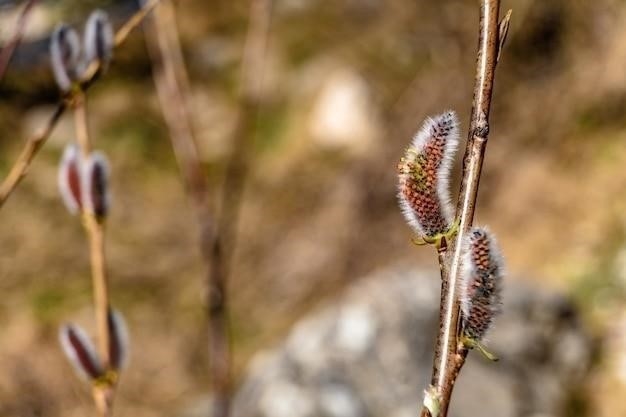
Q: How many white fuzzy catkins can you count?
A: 8